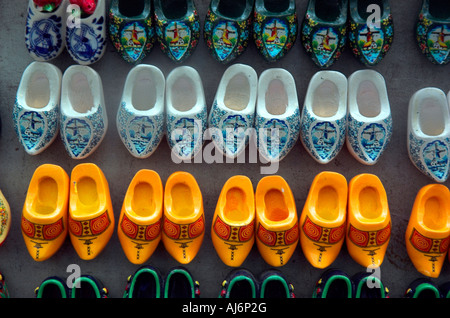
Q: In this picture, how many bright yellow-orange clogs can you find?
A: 9